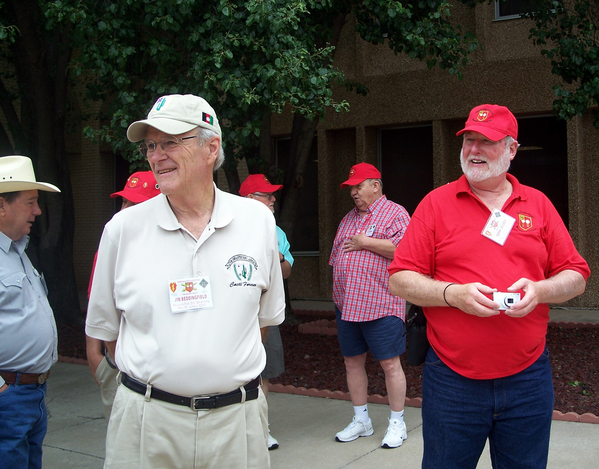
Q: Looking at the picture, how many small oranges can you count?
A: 0